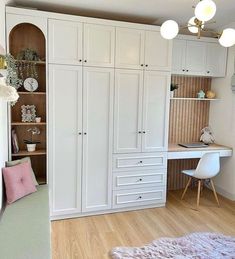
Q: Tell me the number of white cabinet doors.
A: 11